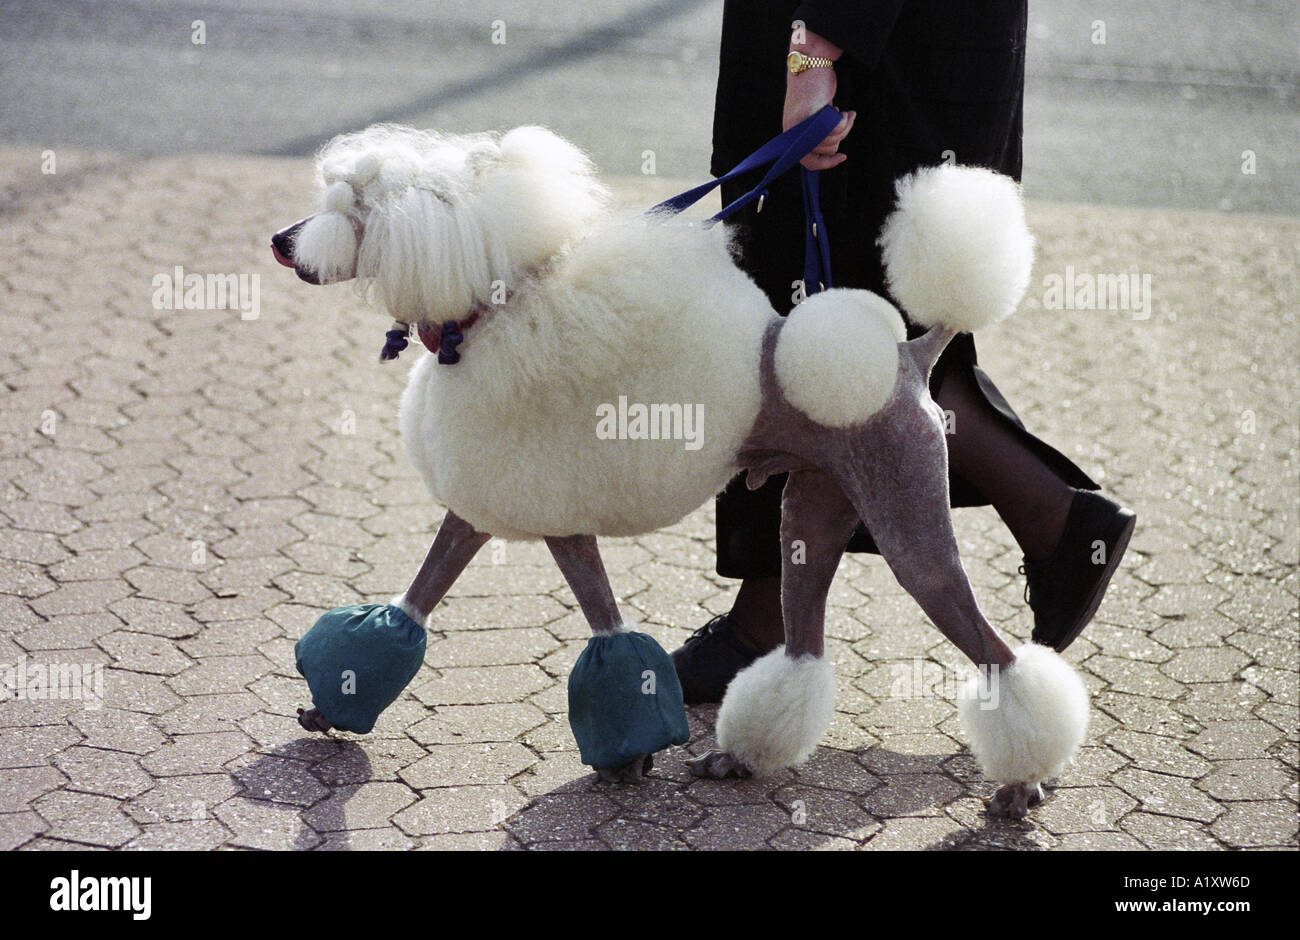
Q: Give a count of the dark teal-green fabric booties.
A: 2